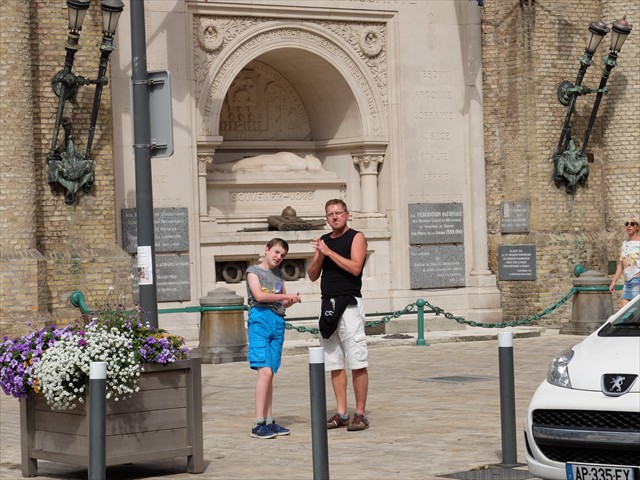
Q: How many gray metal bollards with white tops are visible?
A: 3